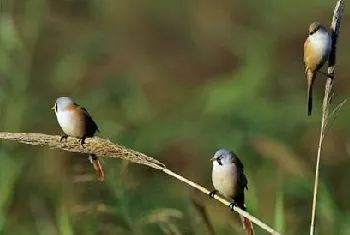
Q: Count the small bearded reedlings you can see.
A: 3